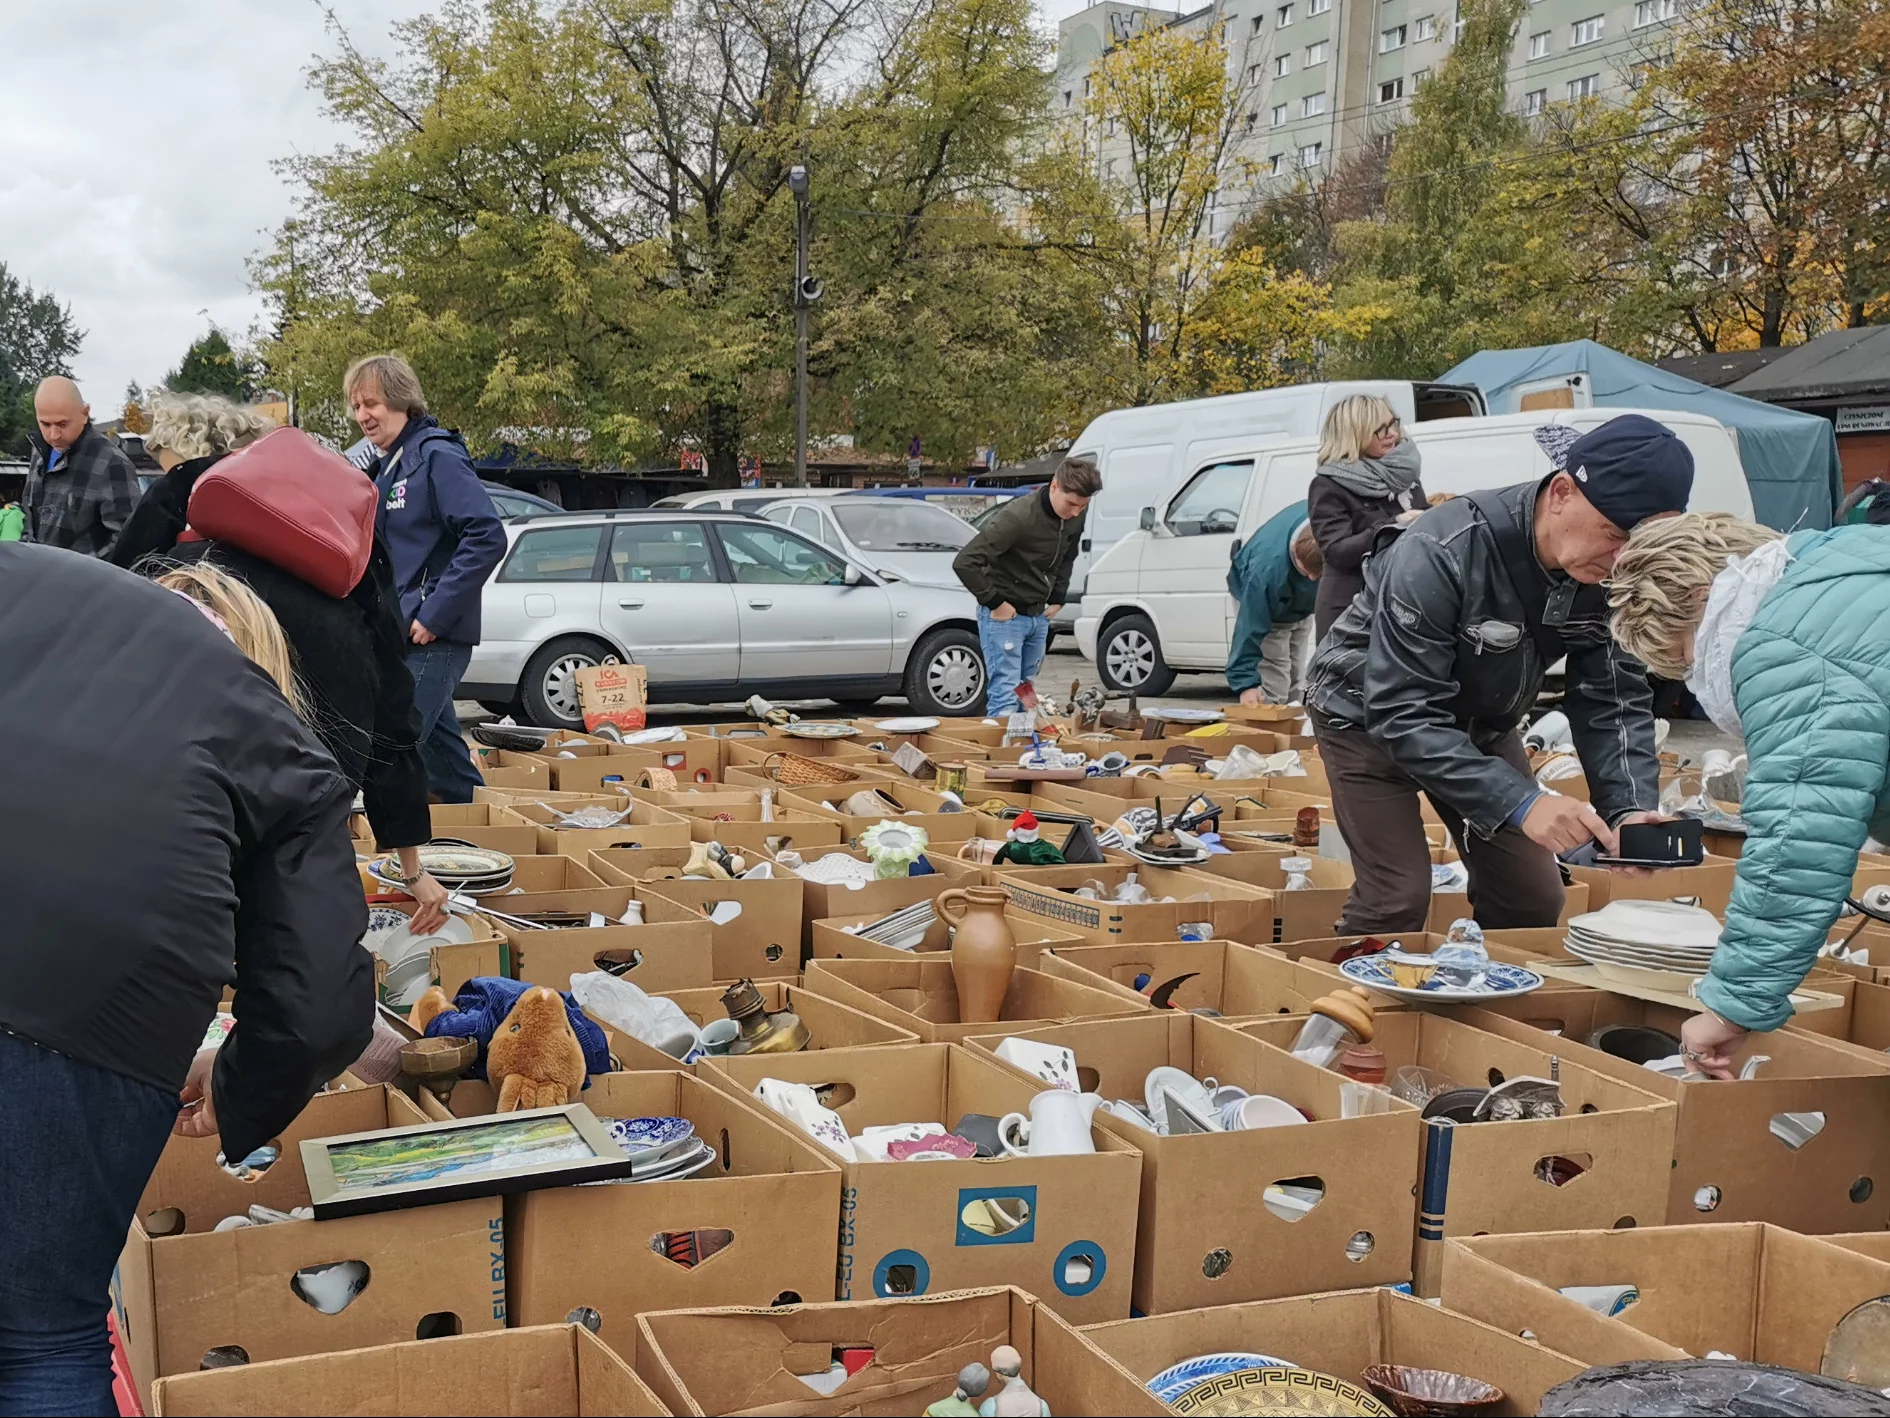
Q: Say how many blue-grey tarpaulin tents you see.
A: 1